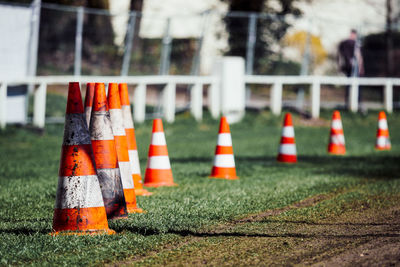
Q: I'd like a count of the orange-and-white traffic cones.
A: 10